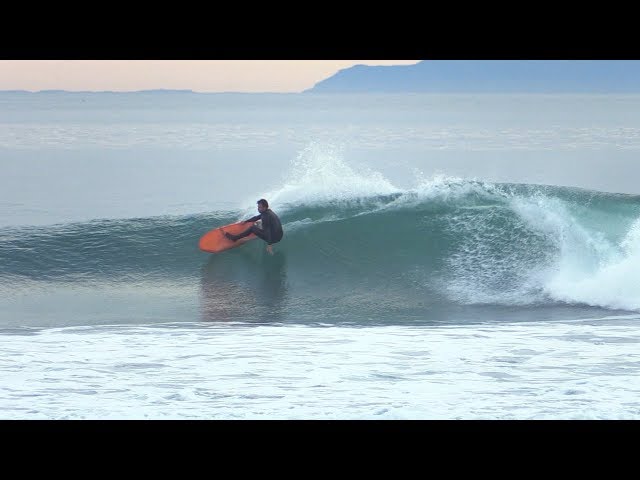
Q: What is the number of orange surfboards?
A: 1